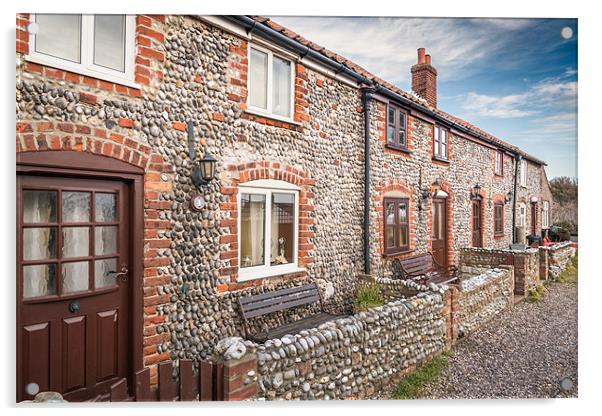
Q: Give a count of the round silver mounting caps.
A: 4